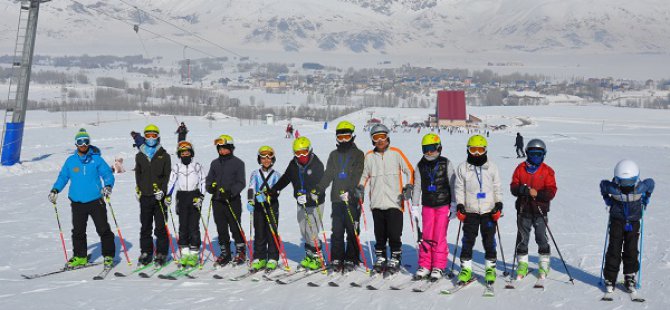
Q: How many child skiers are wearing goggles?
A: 11